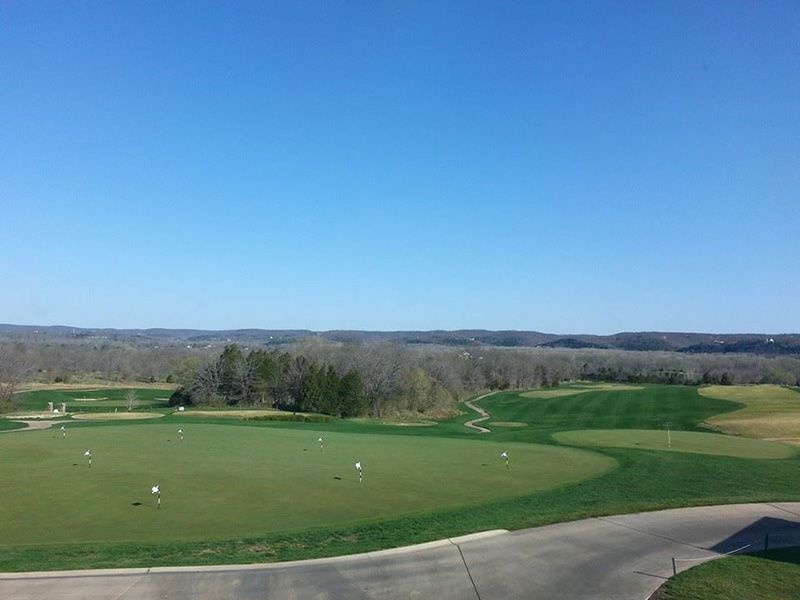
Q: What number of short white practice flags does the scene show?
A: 7